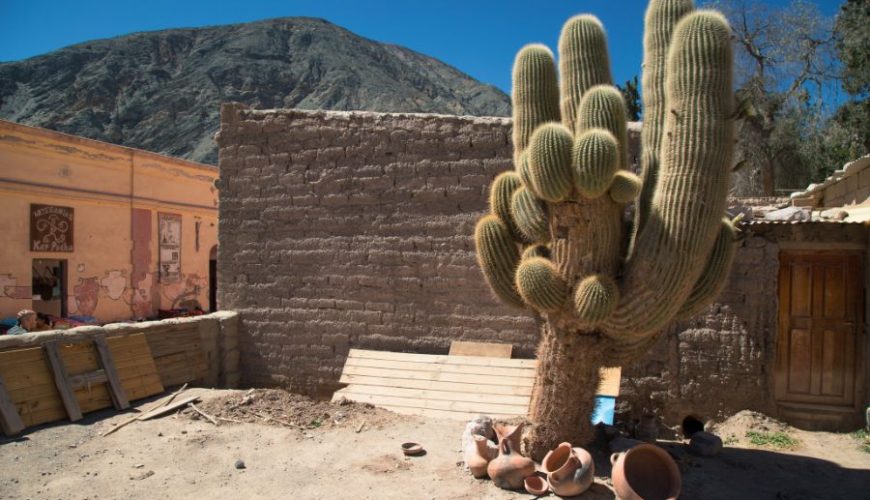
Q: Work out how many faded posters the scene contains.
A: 1